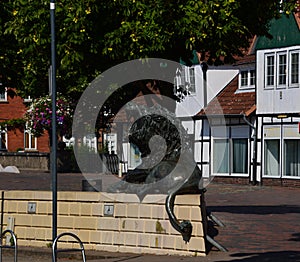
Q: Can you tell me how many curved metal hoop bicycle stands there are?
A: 2